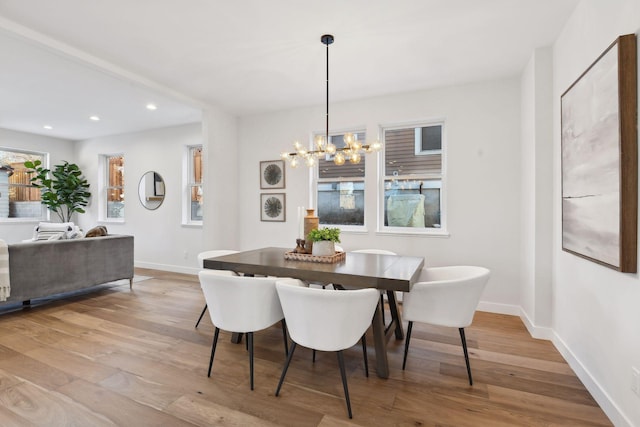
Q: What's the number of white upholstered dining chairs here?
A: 6